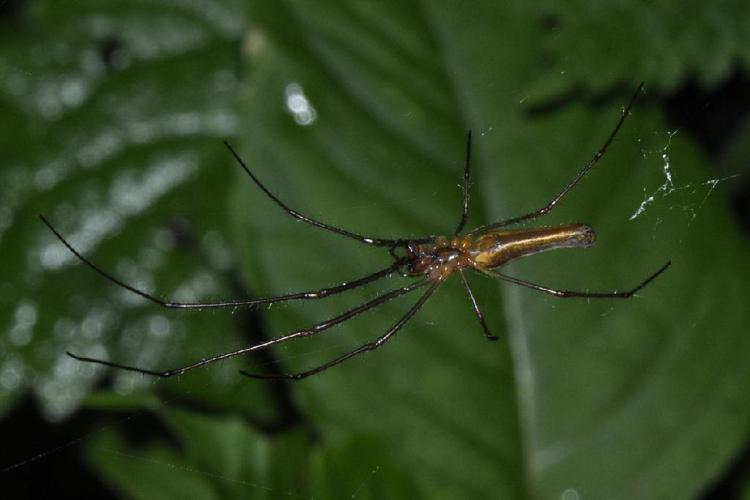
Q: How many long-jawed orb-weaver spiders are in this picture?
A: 1